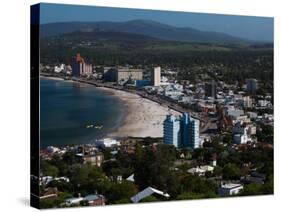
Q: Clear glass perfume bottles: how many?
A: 0